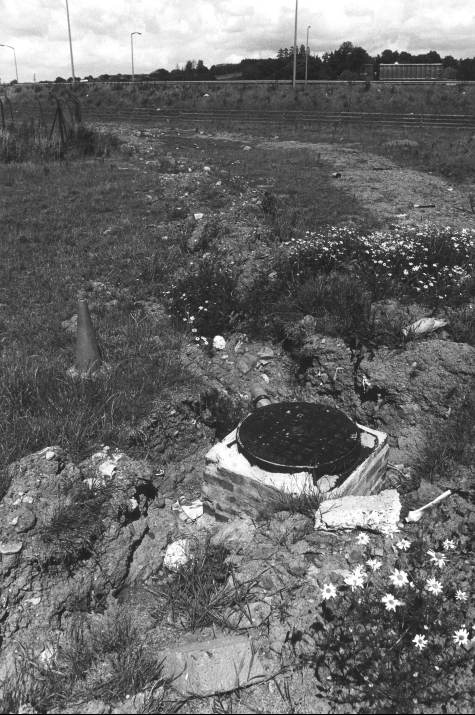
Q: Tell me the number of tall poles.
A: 5